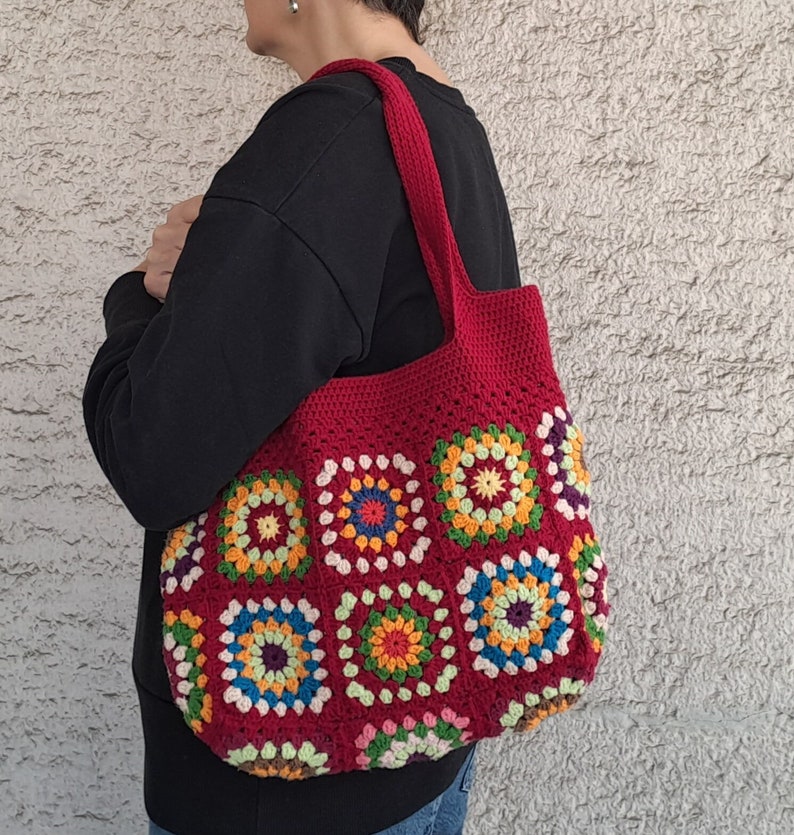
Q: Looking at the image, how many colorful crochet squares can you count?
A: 13